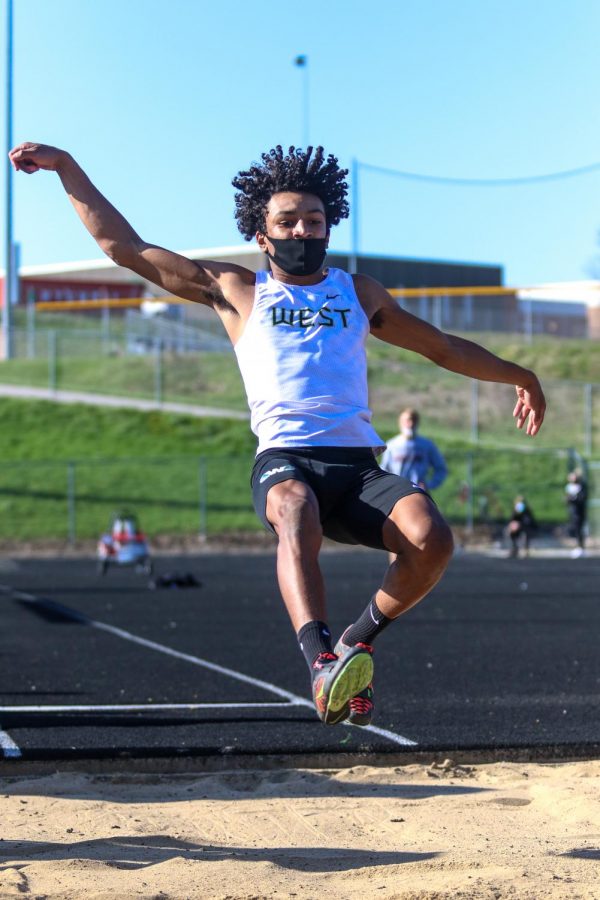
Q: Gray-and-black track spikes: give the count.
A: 2